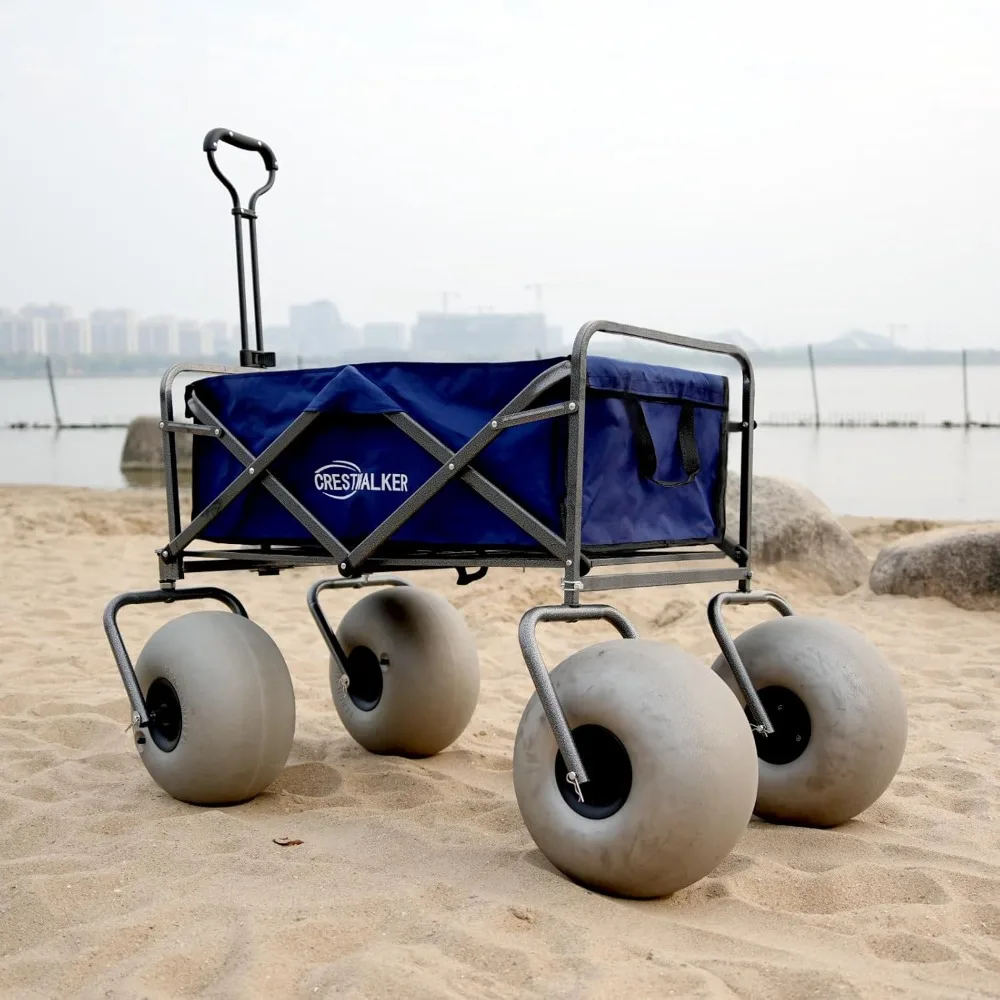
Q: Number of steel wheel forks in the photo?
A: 4